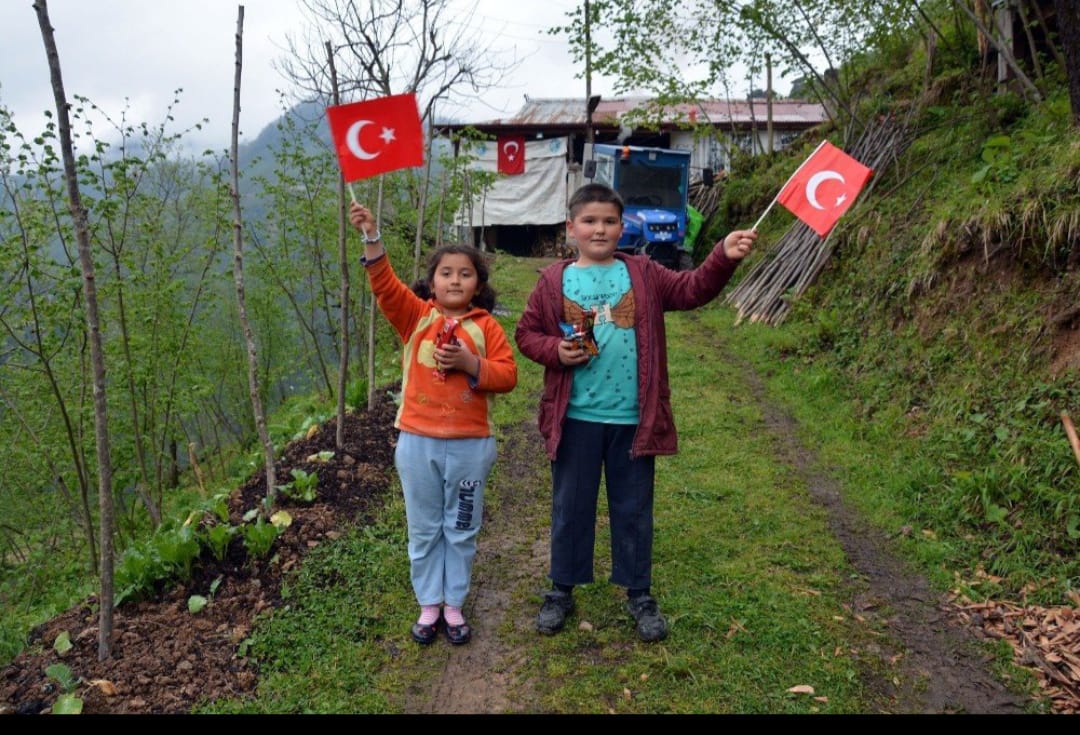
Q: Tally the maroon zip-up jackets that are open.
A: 1